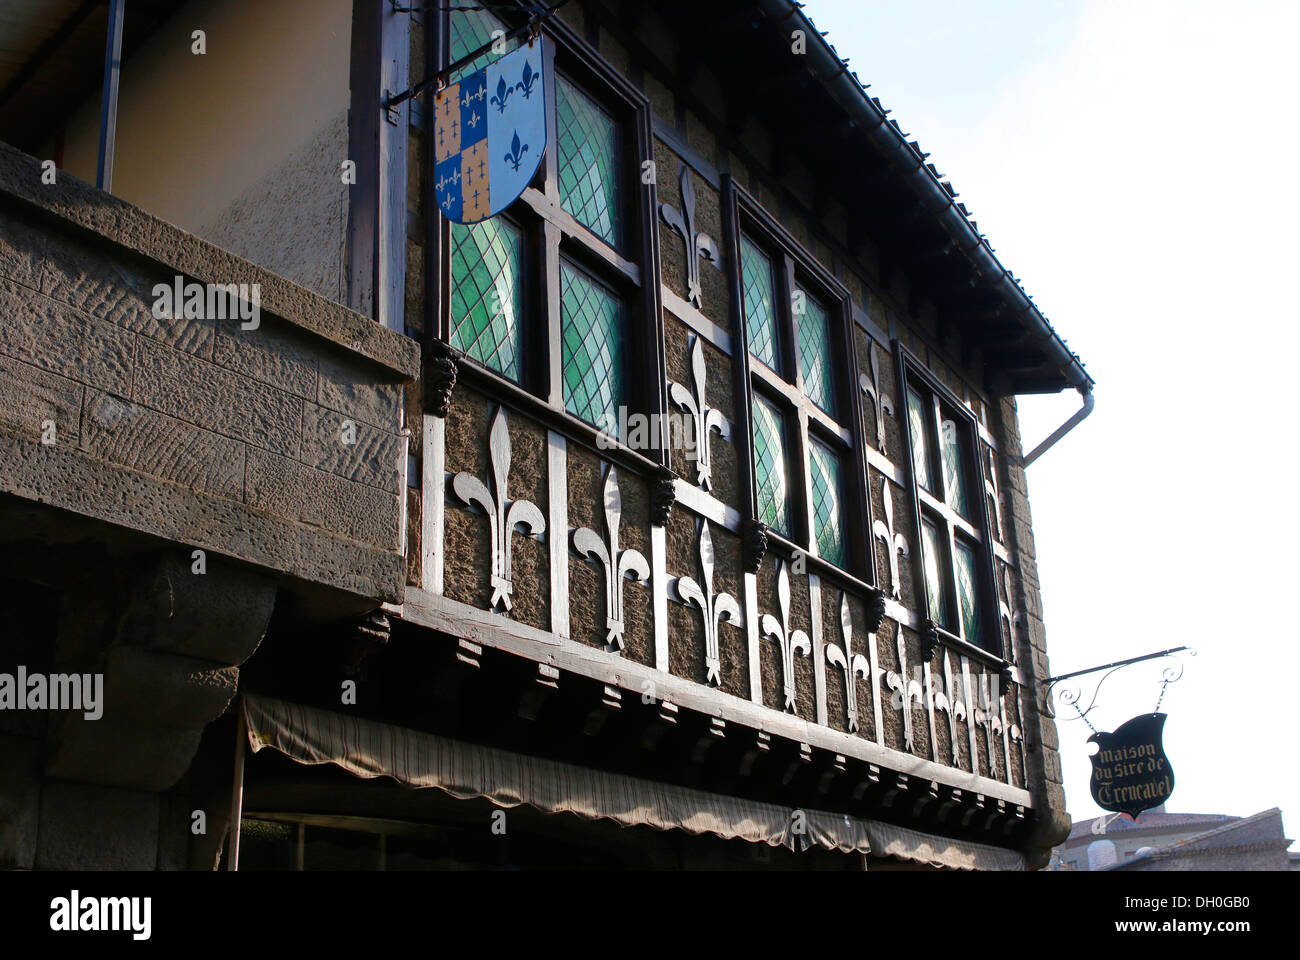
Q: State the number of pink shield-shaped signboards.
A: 0